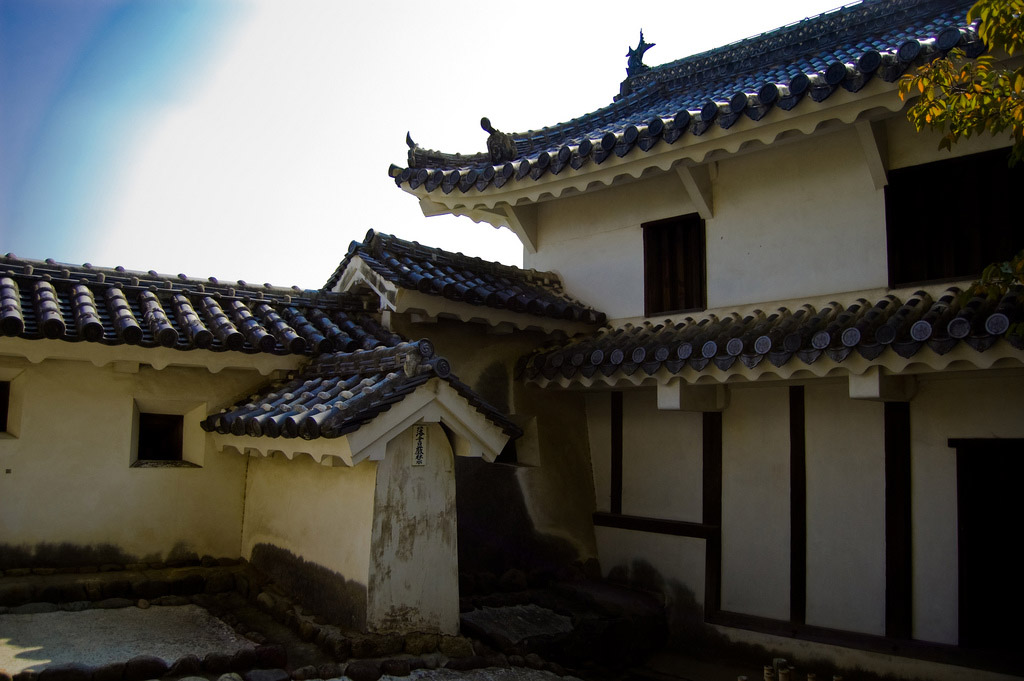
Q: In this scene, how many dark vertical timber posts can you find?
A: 4